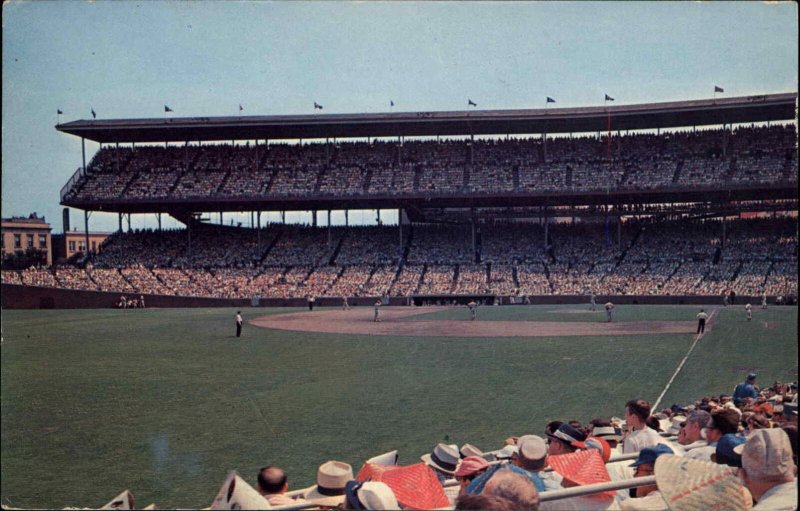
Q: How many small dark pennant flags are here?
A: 10